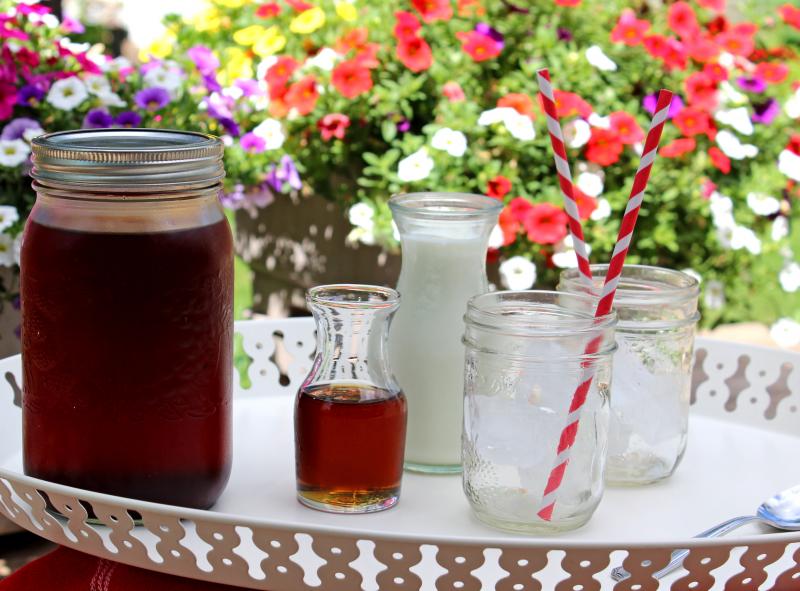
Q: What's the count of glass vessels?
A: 5